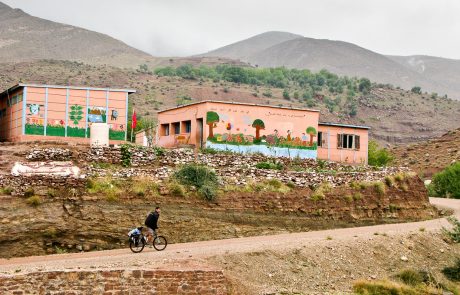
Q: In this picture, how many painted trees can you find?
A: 3